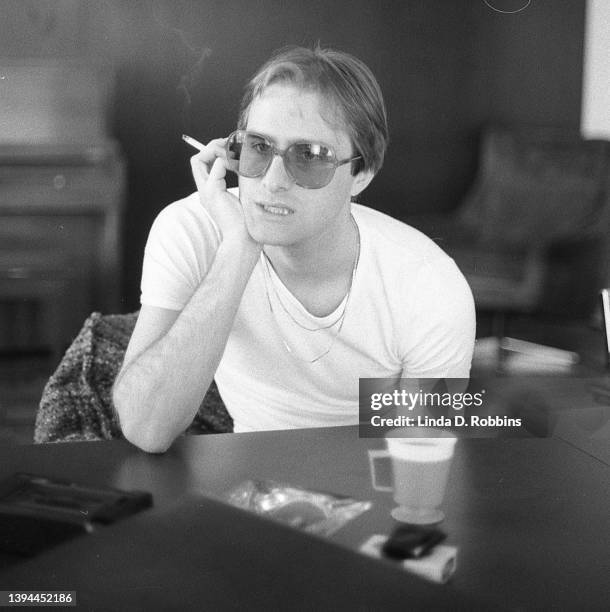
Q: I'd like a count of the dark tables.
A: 1